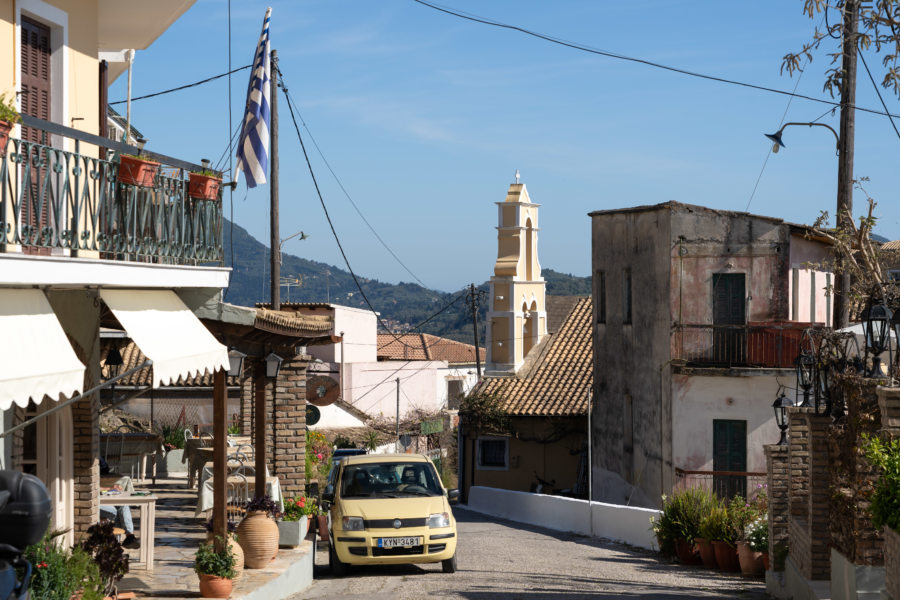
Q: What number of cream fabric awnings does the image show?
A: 2